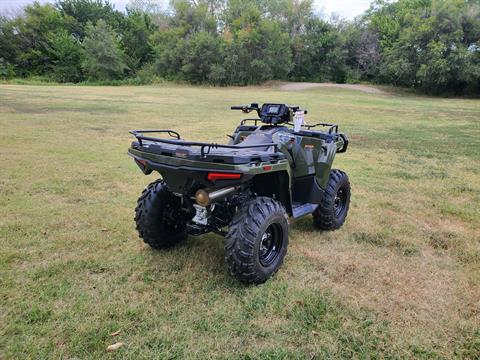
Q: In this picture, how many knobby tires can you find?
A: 3